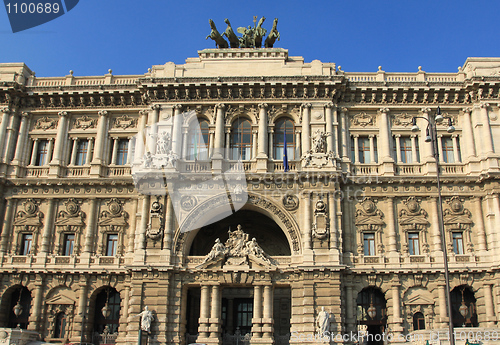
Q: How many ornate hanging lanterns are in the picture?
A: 4